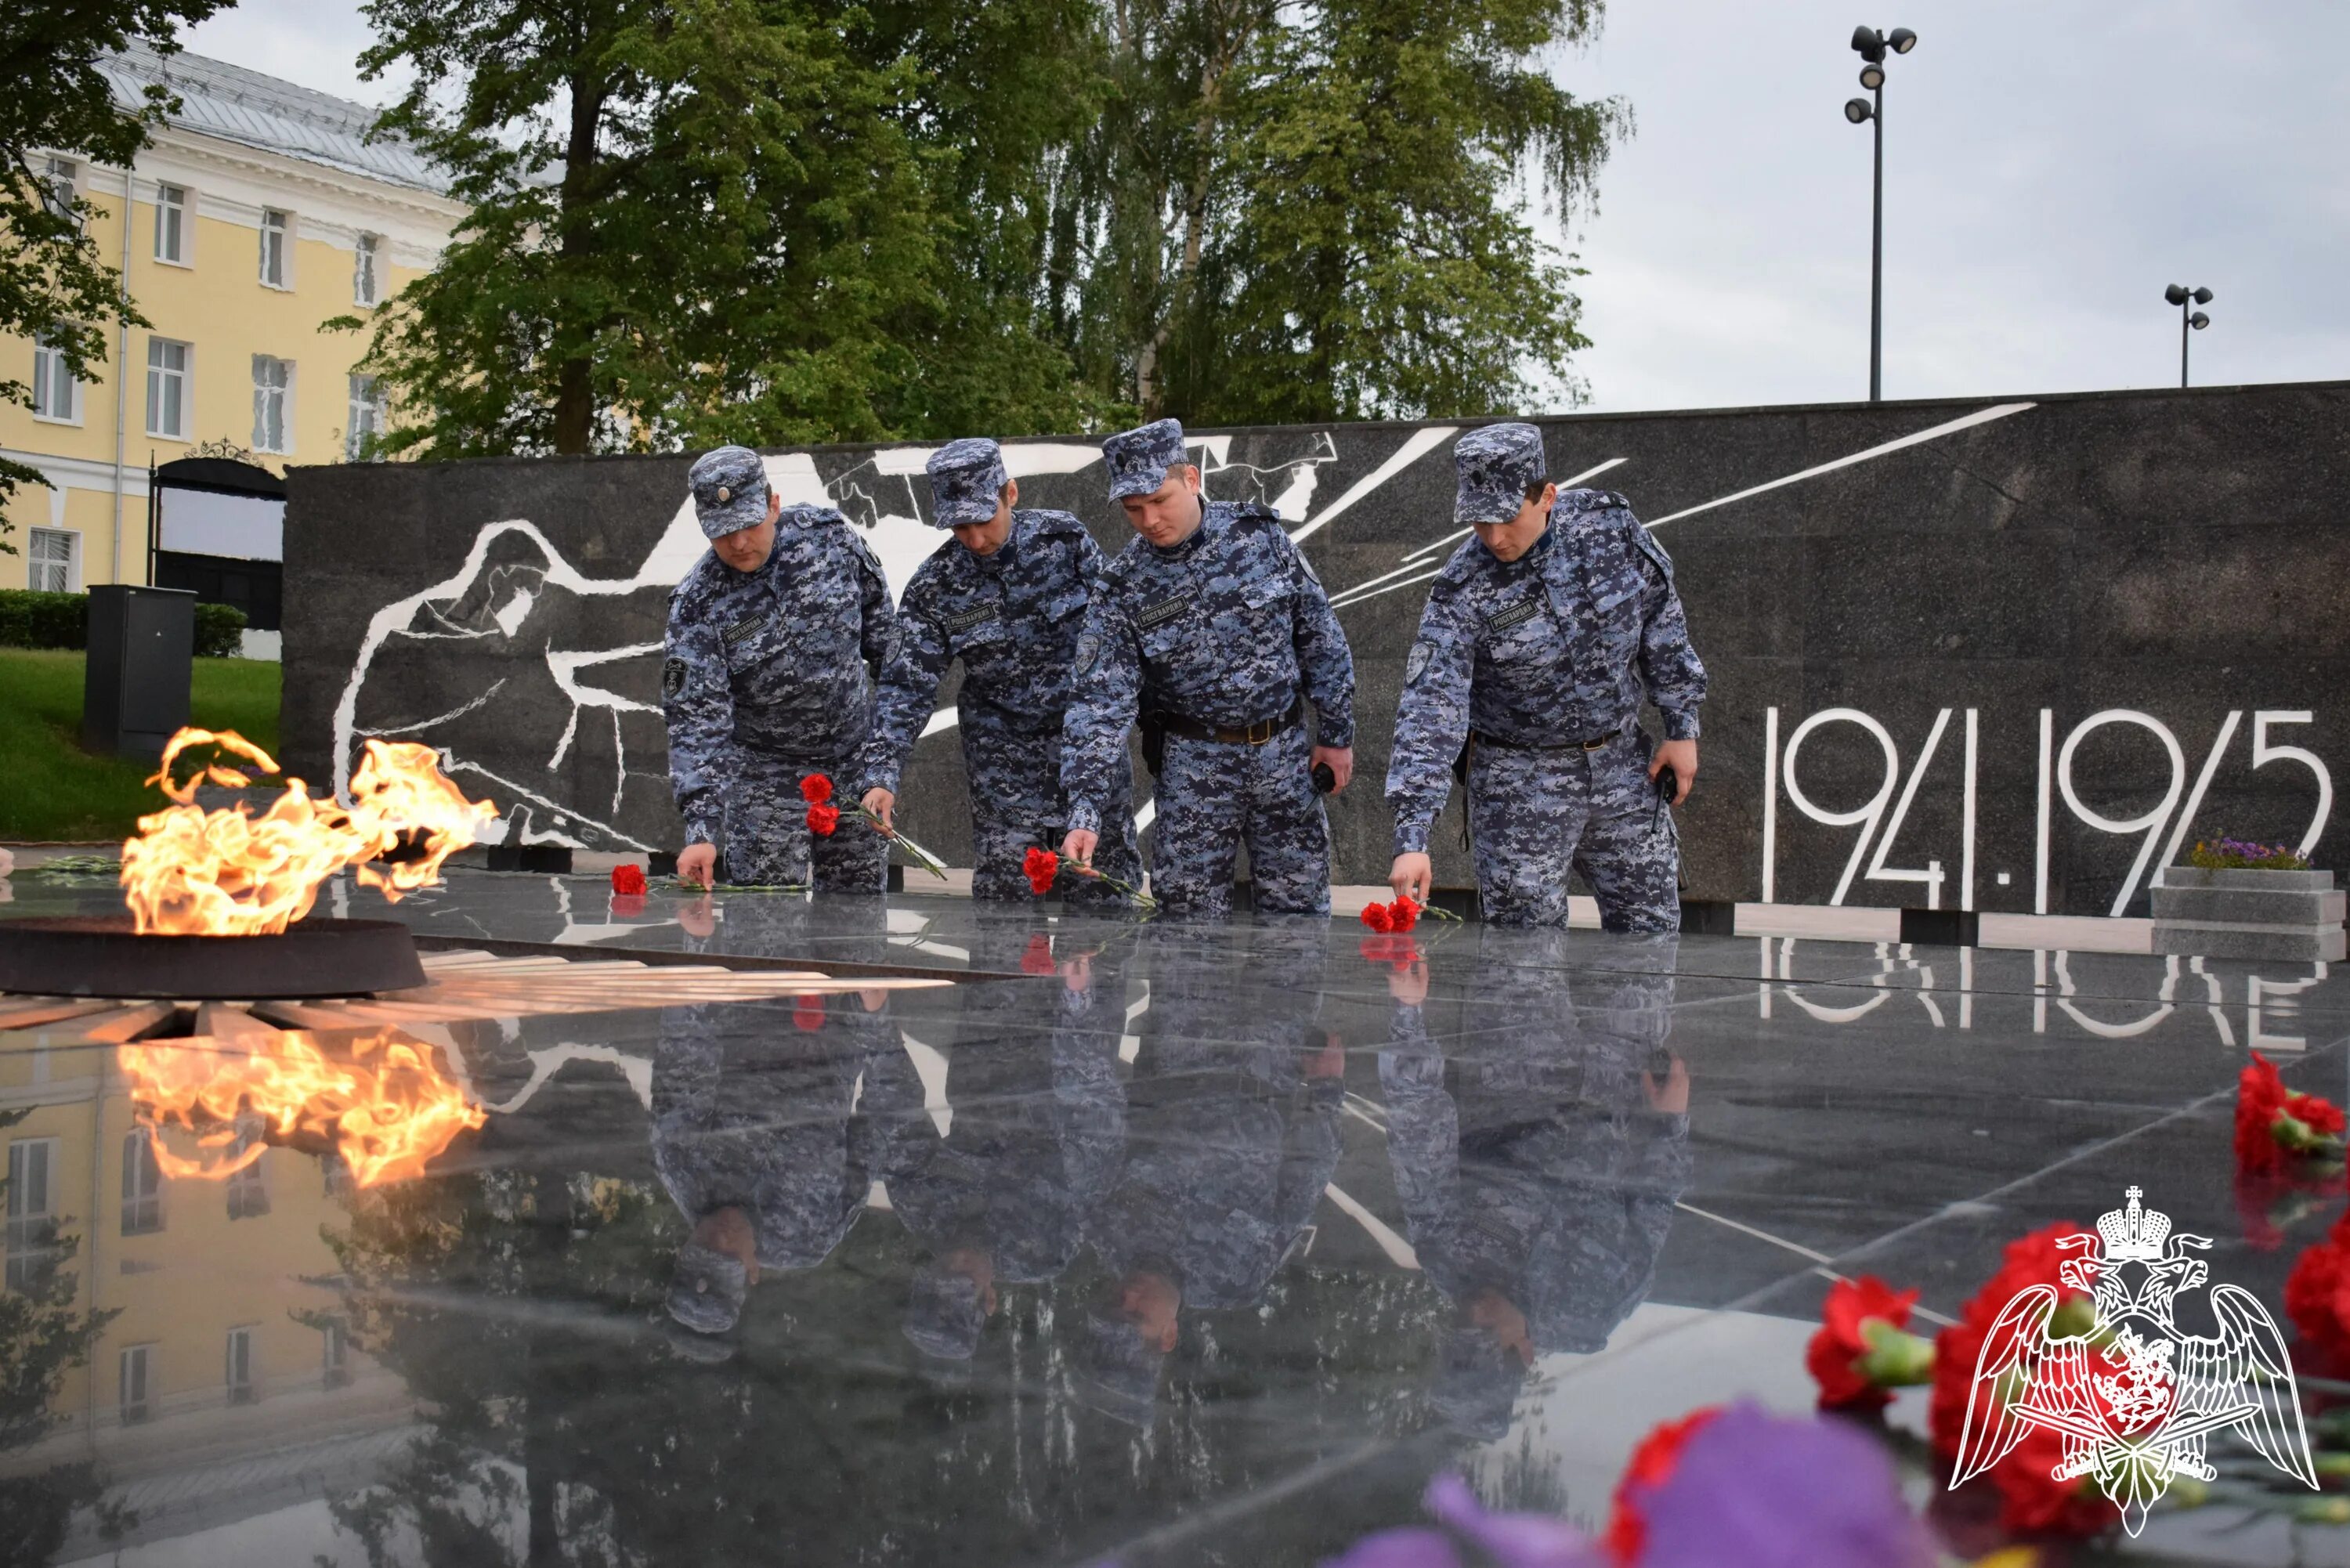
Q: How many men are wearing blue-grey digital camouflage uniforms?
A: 4